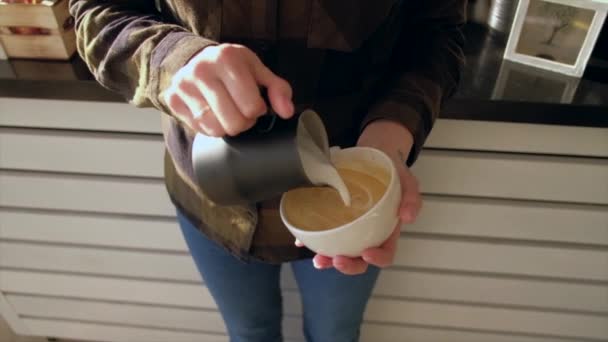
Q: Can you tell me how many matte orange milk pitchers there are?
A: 0